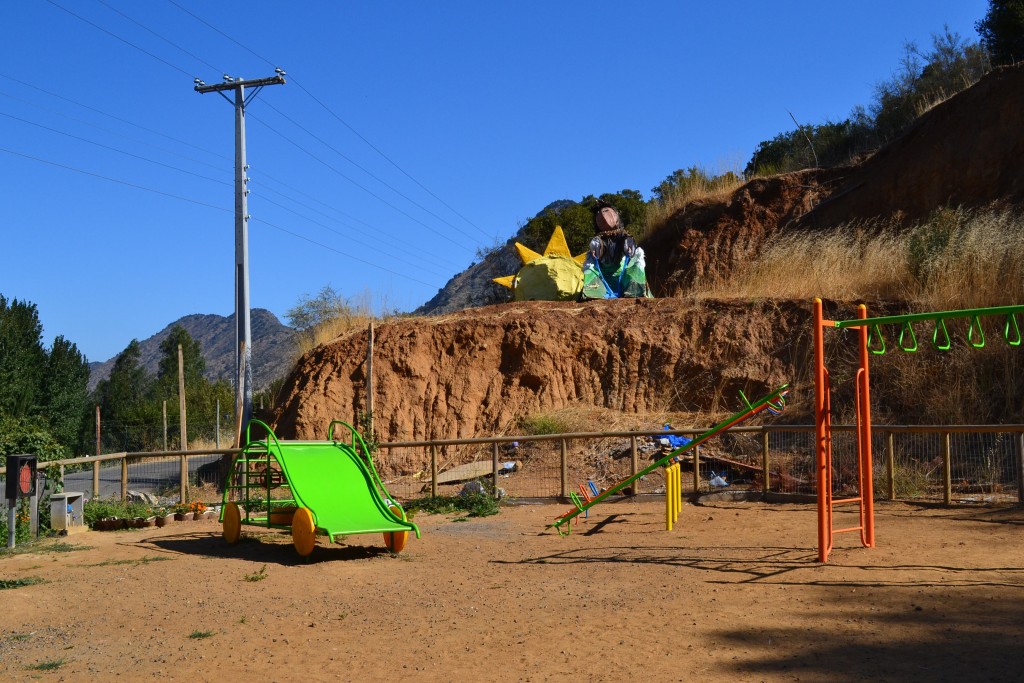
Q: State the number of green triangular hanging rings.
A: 5